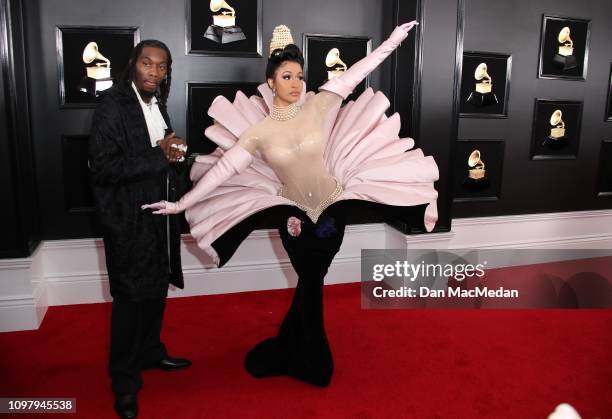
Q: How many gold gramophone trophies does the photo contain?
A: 7